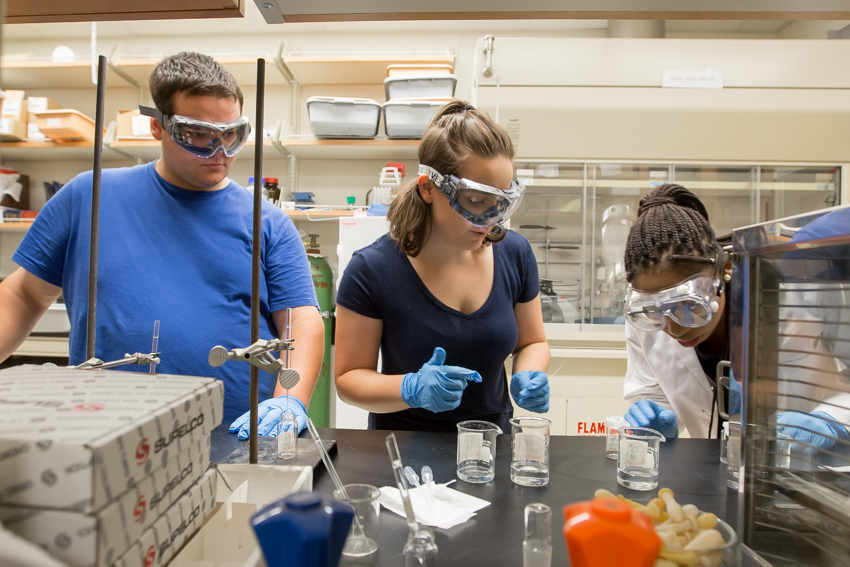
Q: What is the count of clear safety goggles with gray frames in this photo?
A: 2